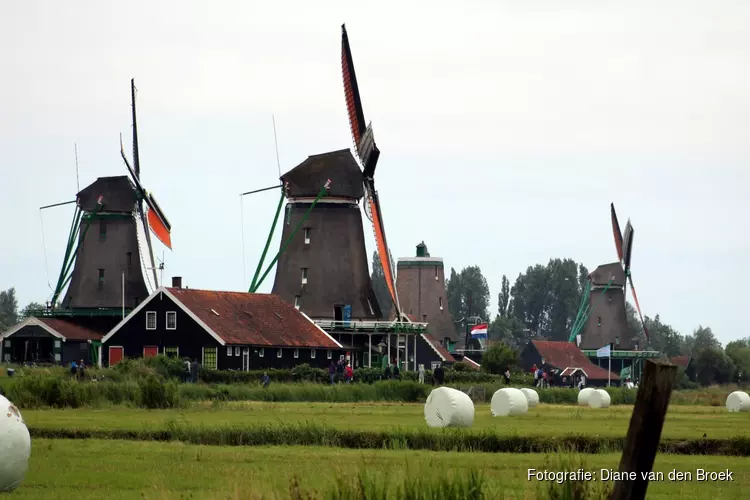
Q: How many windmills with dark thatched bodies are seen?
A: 3